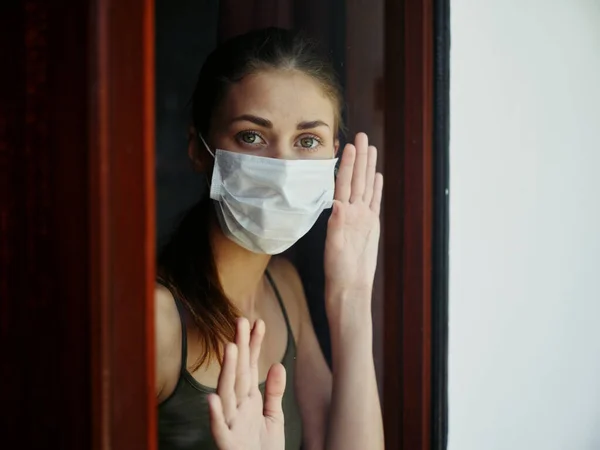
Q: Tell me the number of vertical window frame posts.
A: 2